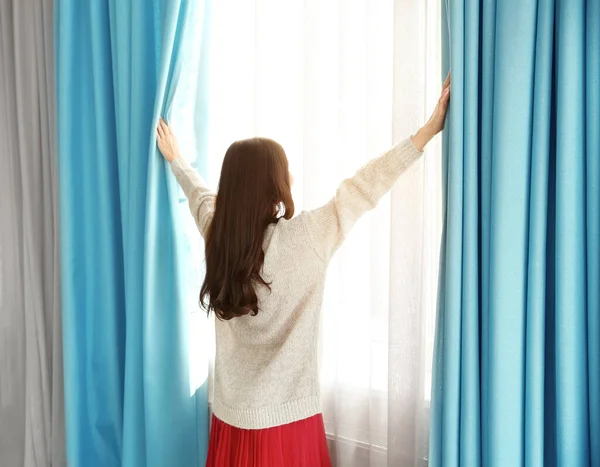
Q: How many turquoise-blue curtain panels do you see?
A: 2